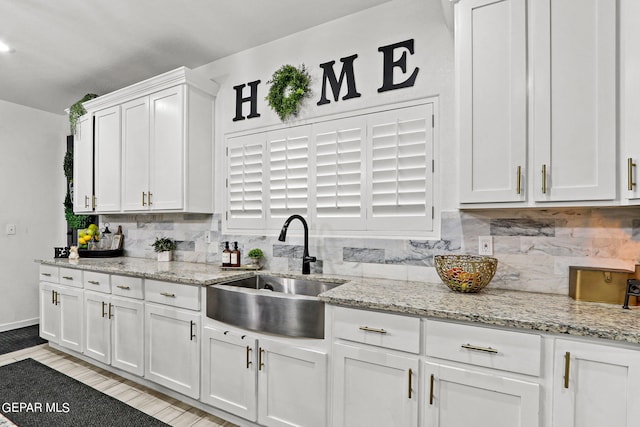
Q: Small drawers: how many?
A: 7